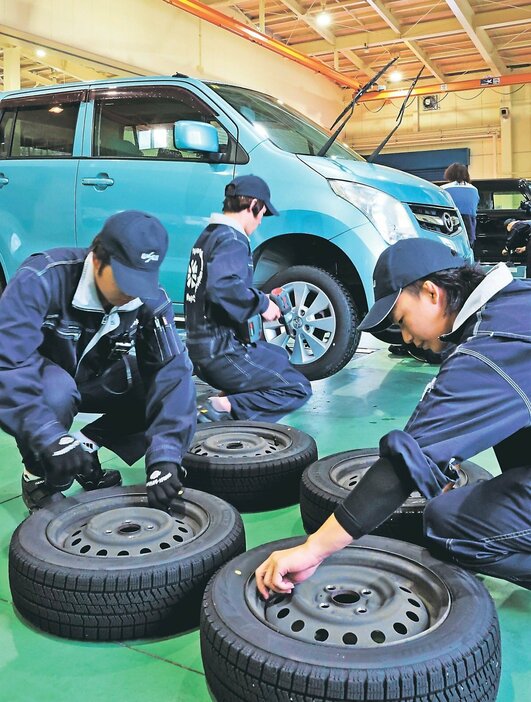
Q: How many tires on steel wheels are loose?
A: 4